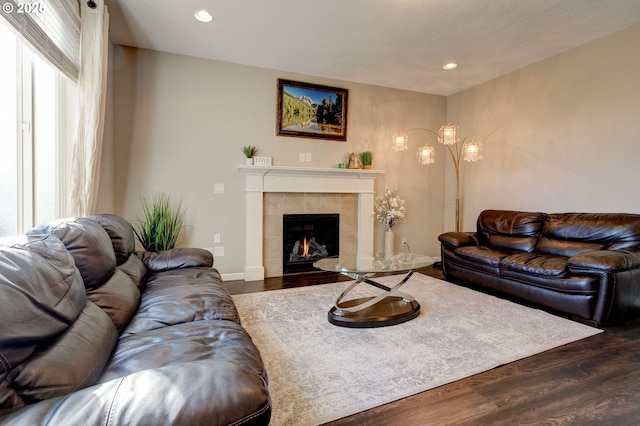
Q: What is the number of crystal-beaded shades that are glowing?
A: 4